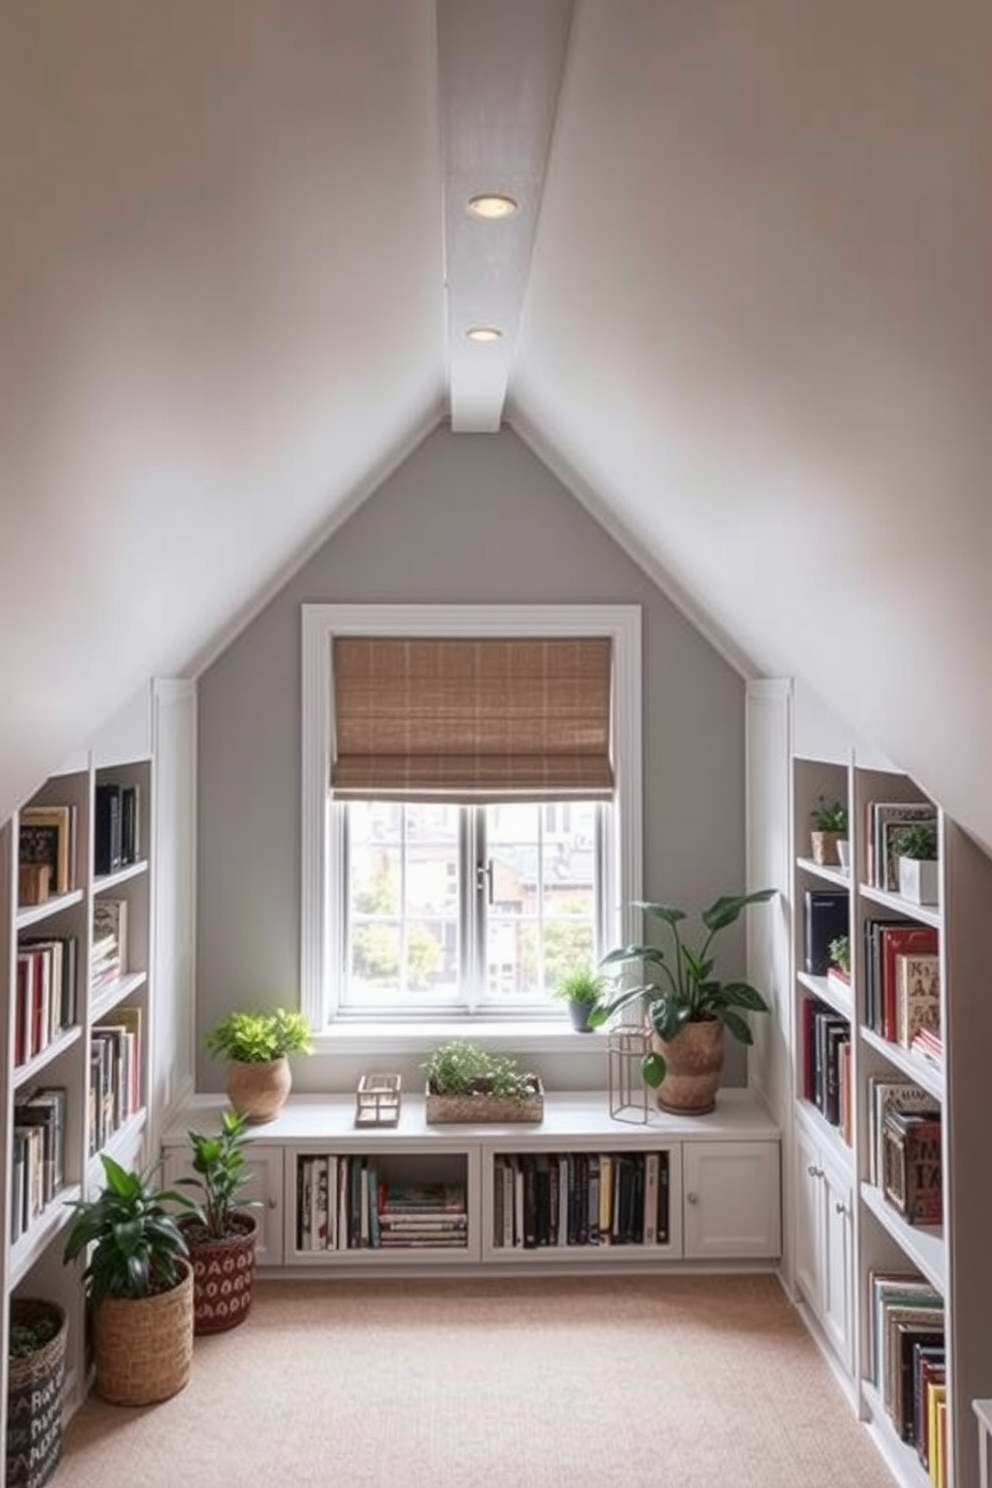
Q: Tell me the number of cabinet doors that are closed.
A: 4